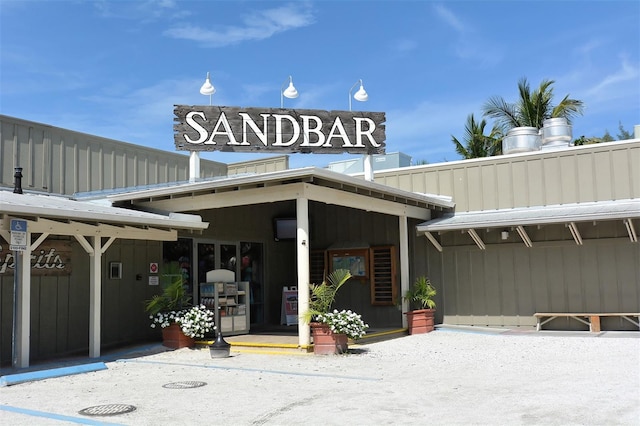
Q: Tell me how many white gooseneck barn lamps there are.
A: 3